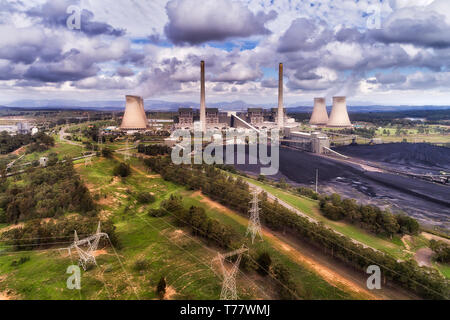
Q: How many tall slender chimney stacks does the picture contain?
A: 2